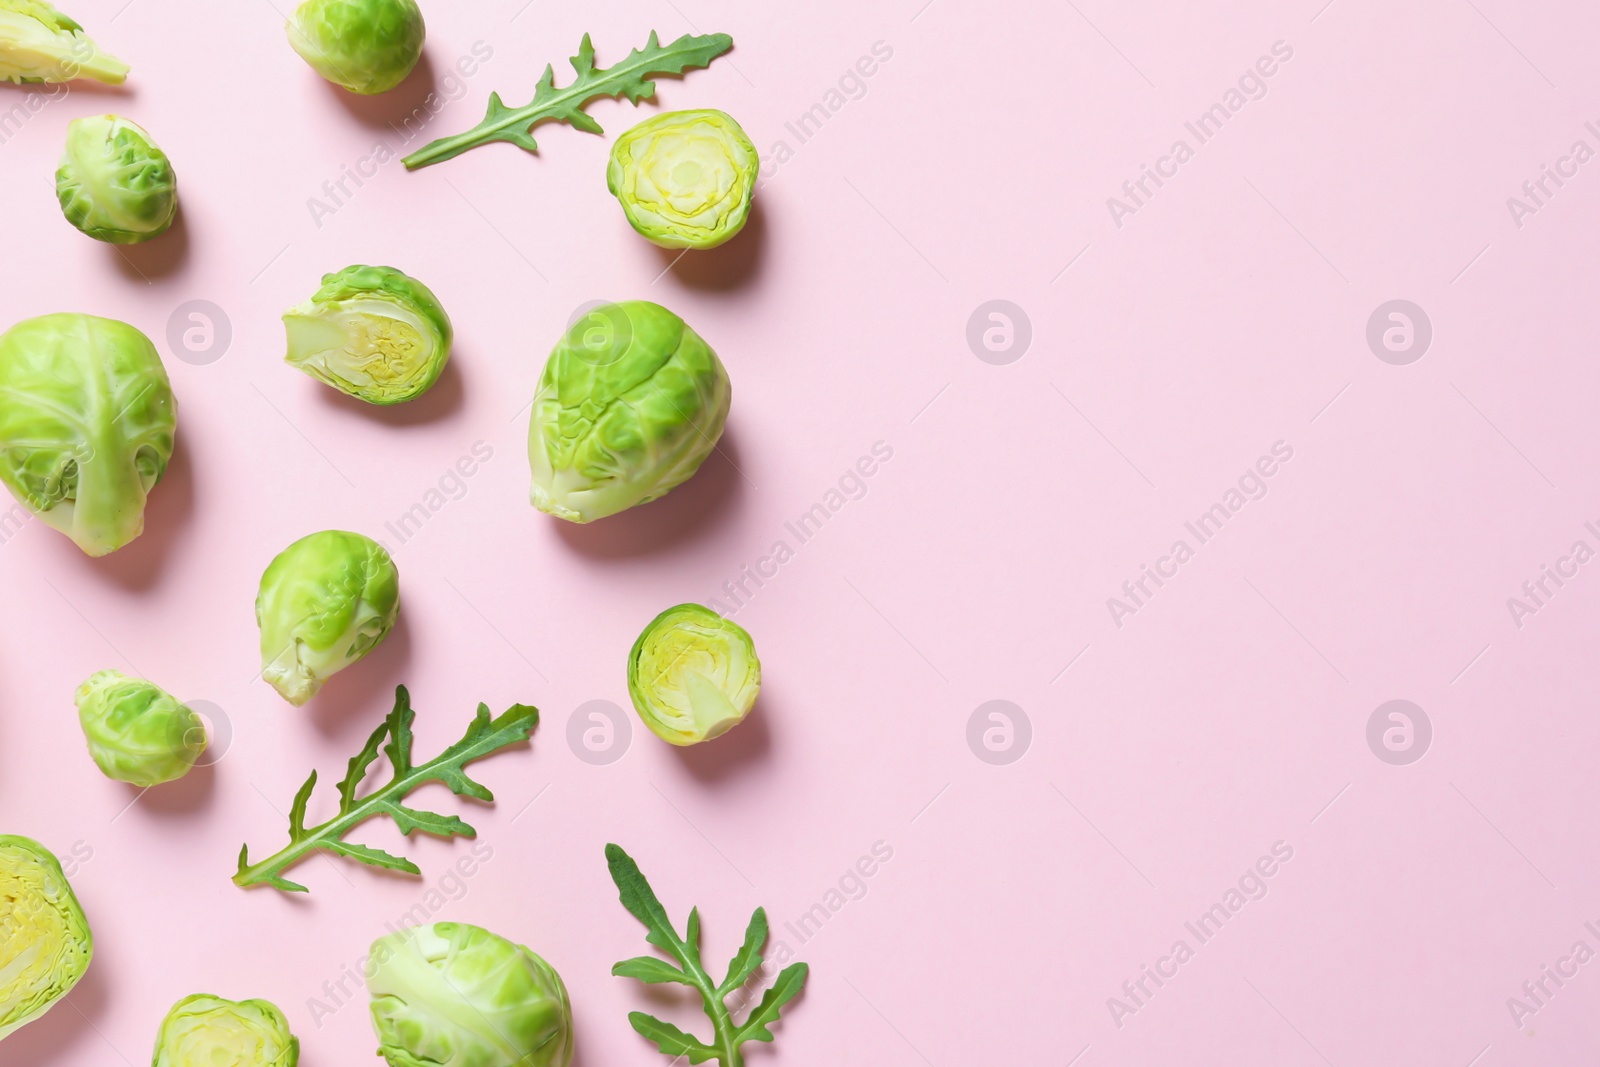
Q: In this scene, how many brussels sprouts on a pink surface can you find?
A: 13